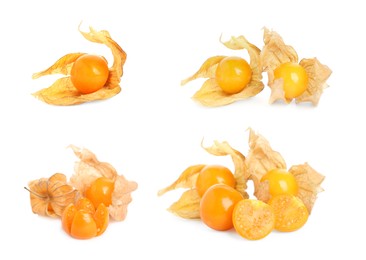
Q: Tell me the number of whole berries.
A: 7